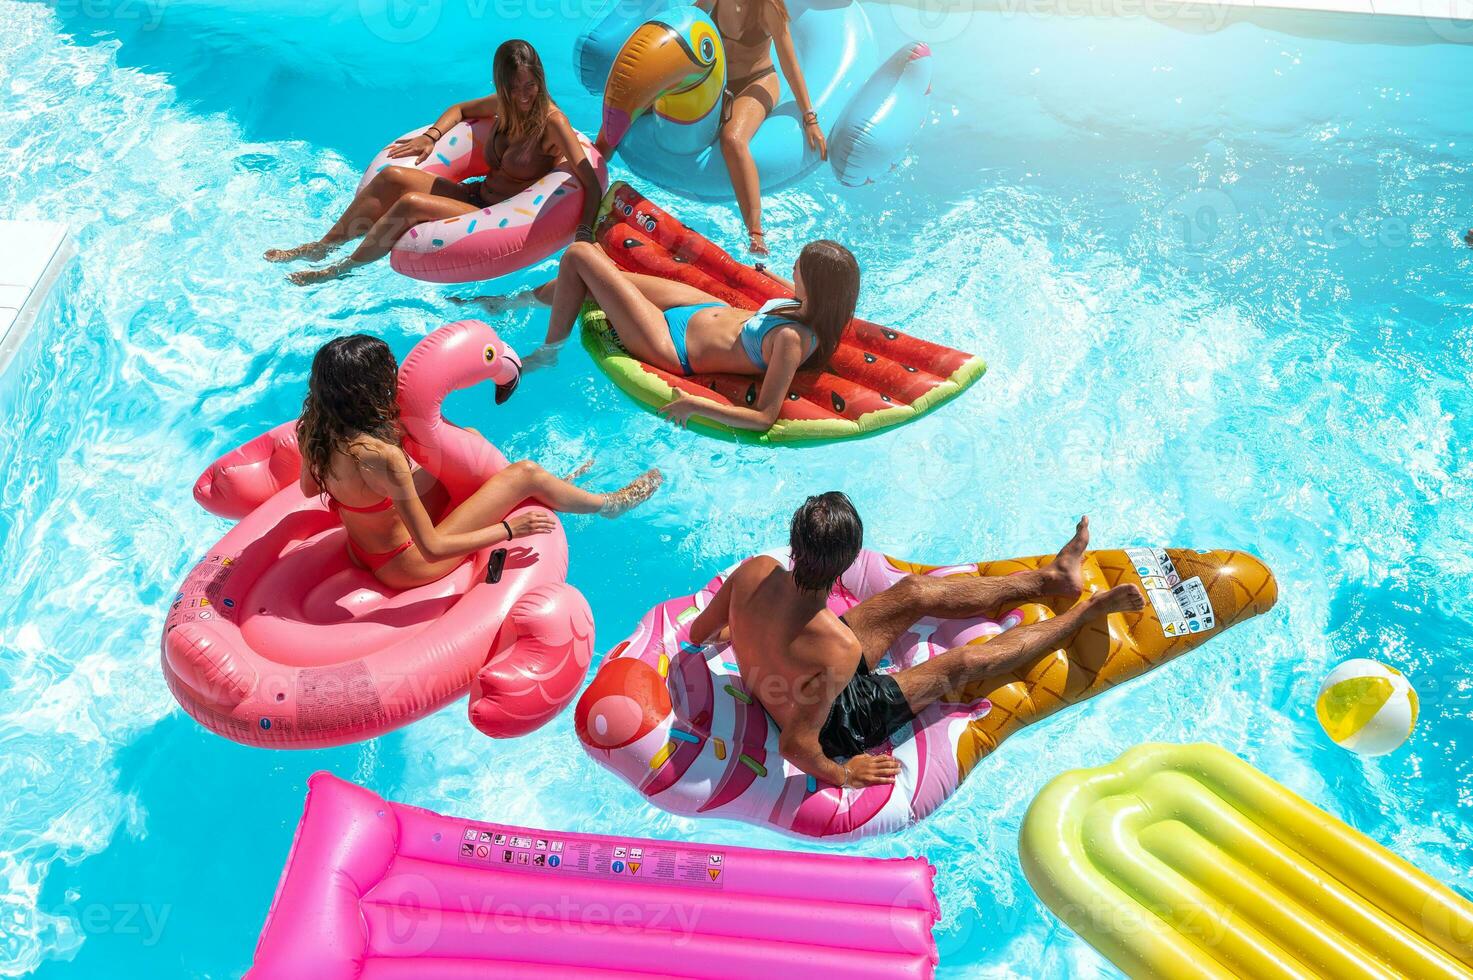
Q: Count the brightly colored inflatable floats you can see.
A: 7